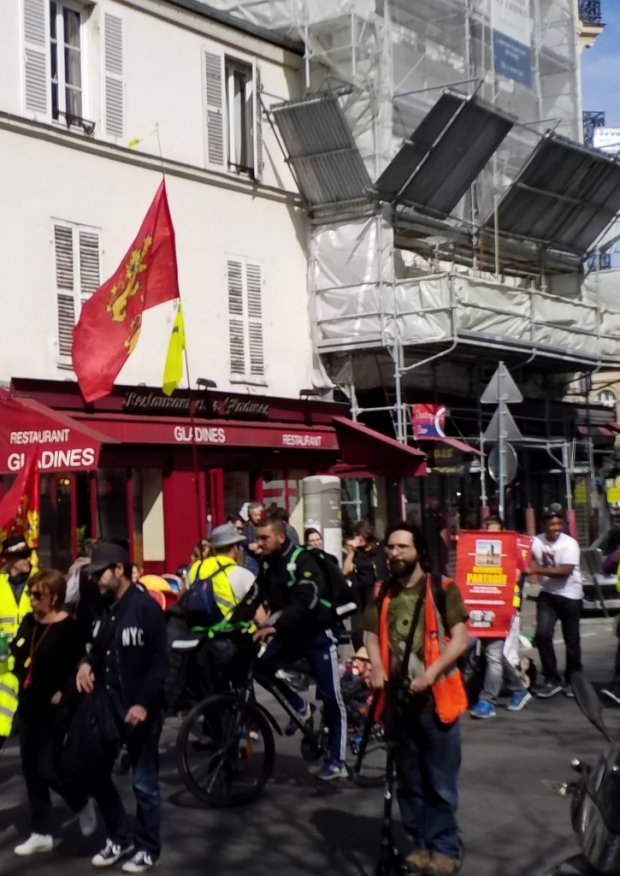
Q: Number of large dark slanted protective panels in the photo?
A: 3